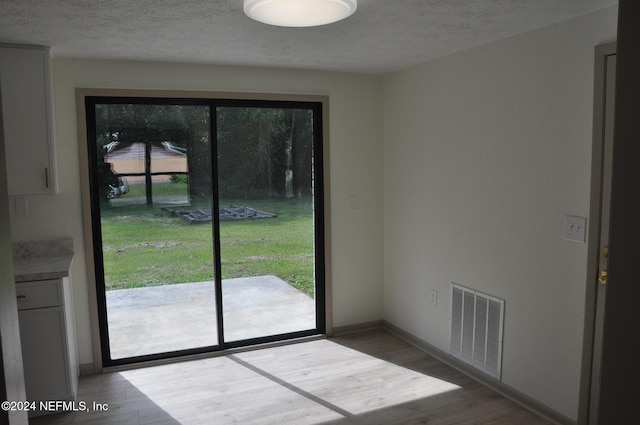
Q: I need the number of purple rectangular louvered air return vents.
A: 0